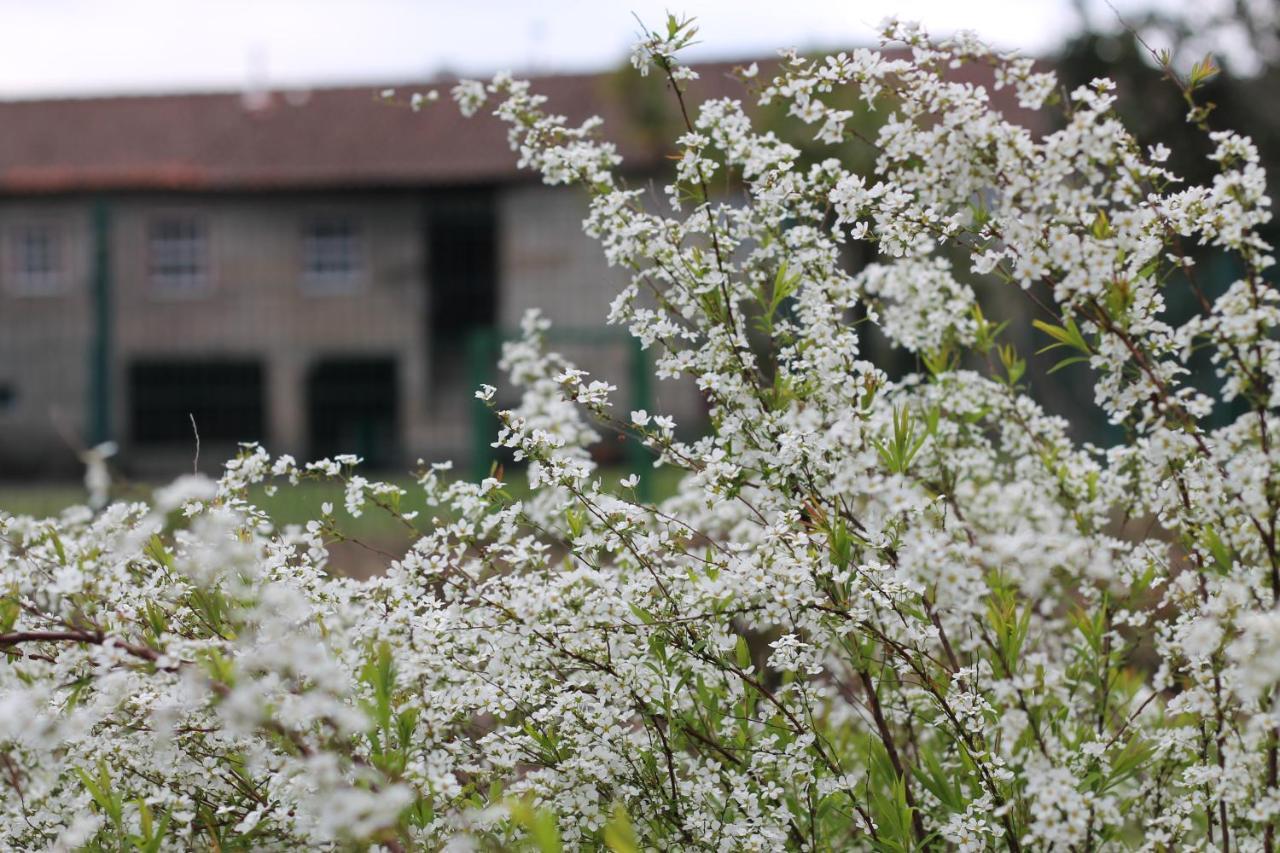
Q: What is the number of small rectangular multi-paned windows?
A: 3